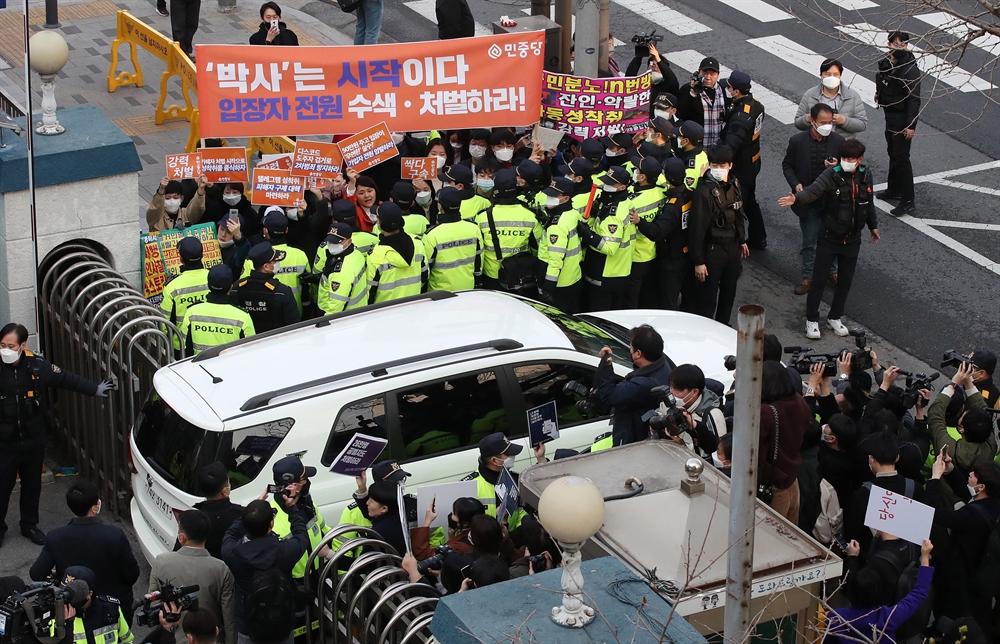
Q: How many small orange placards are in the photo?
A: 8